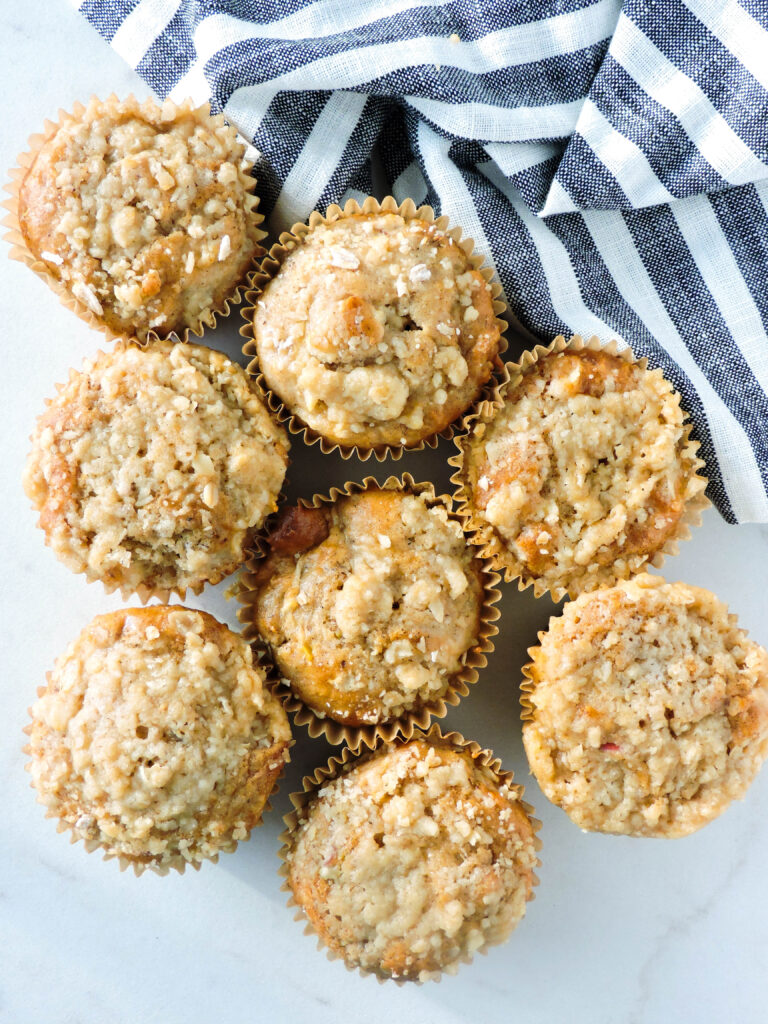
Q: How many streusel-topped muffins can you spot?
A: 8